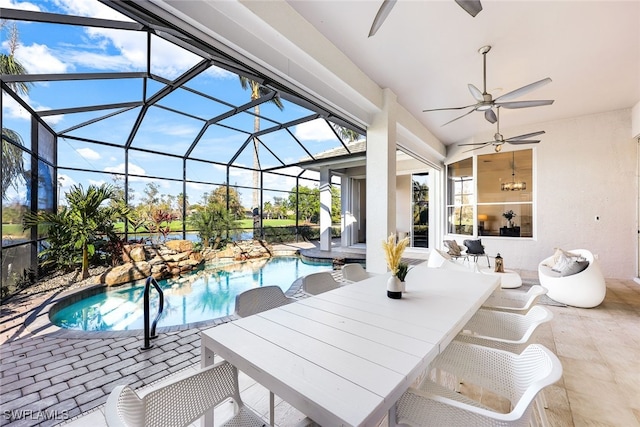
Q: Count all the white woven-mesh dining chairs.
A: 7